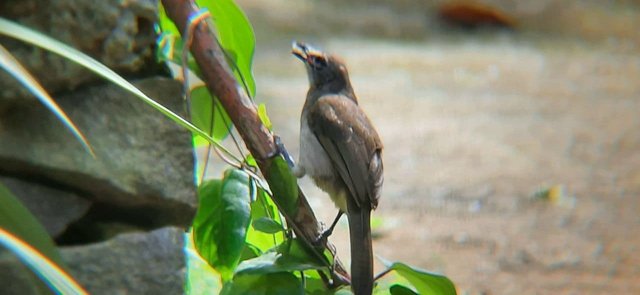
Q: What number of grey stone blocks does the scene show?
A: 4